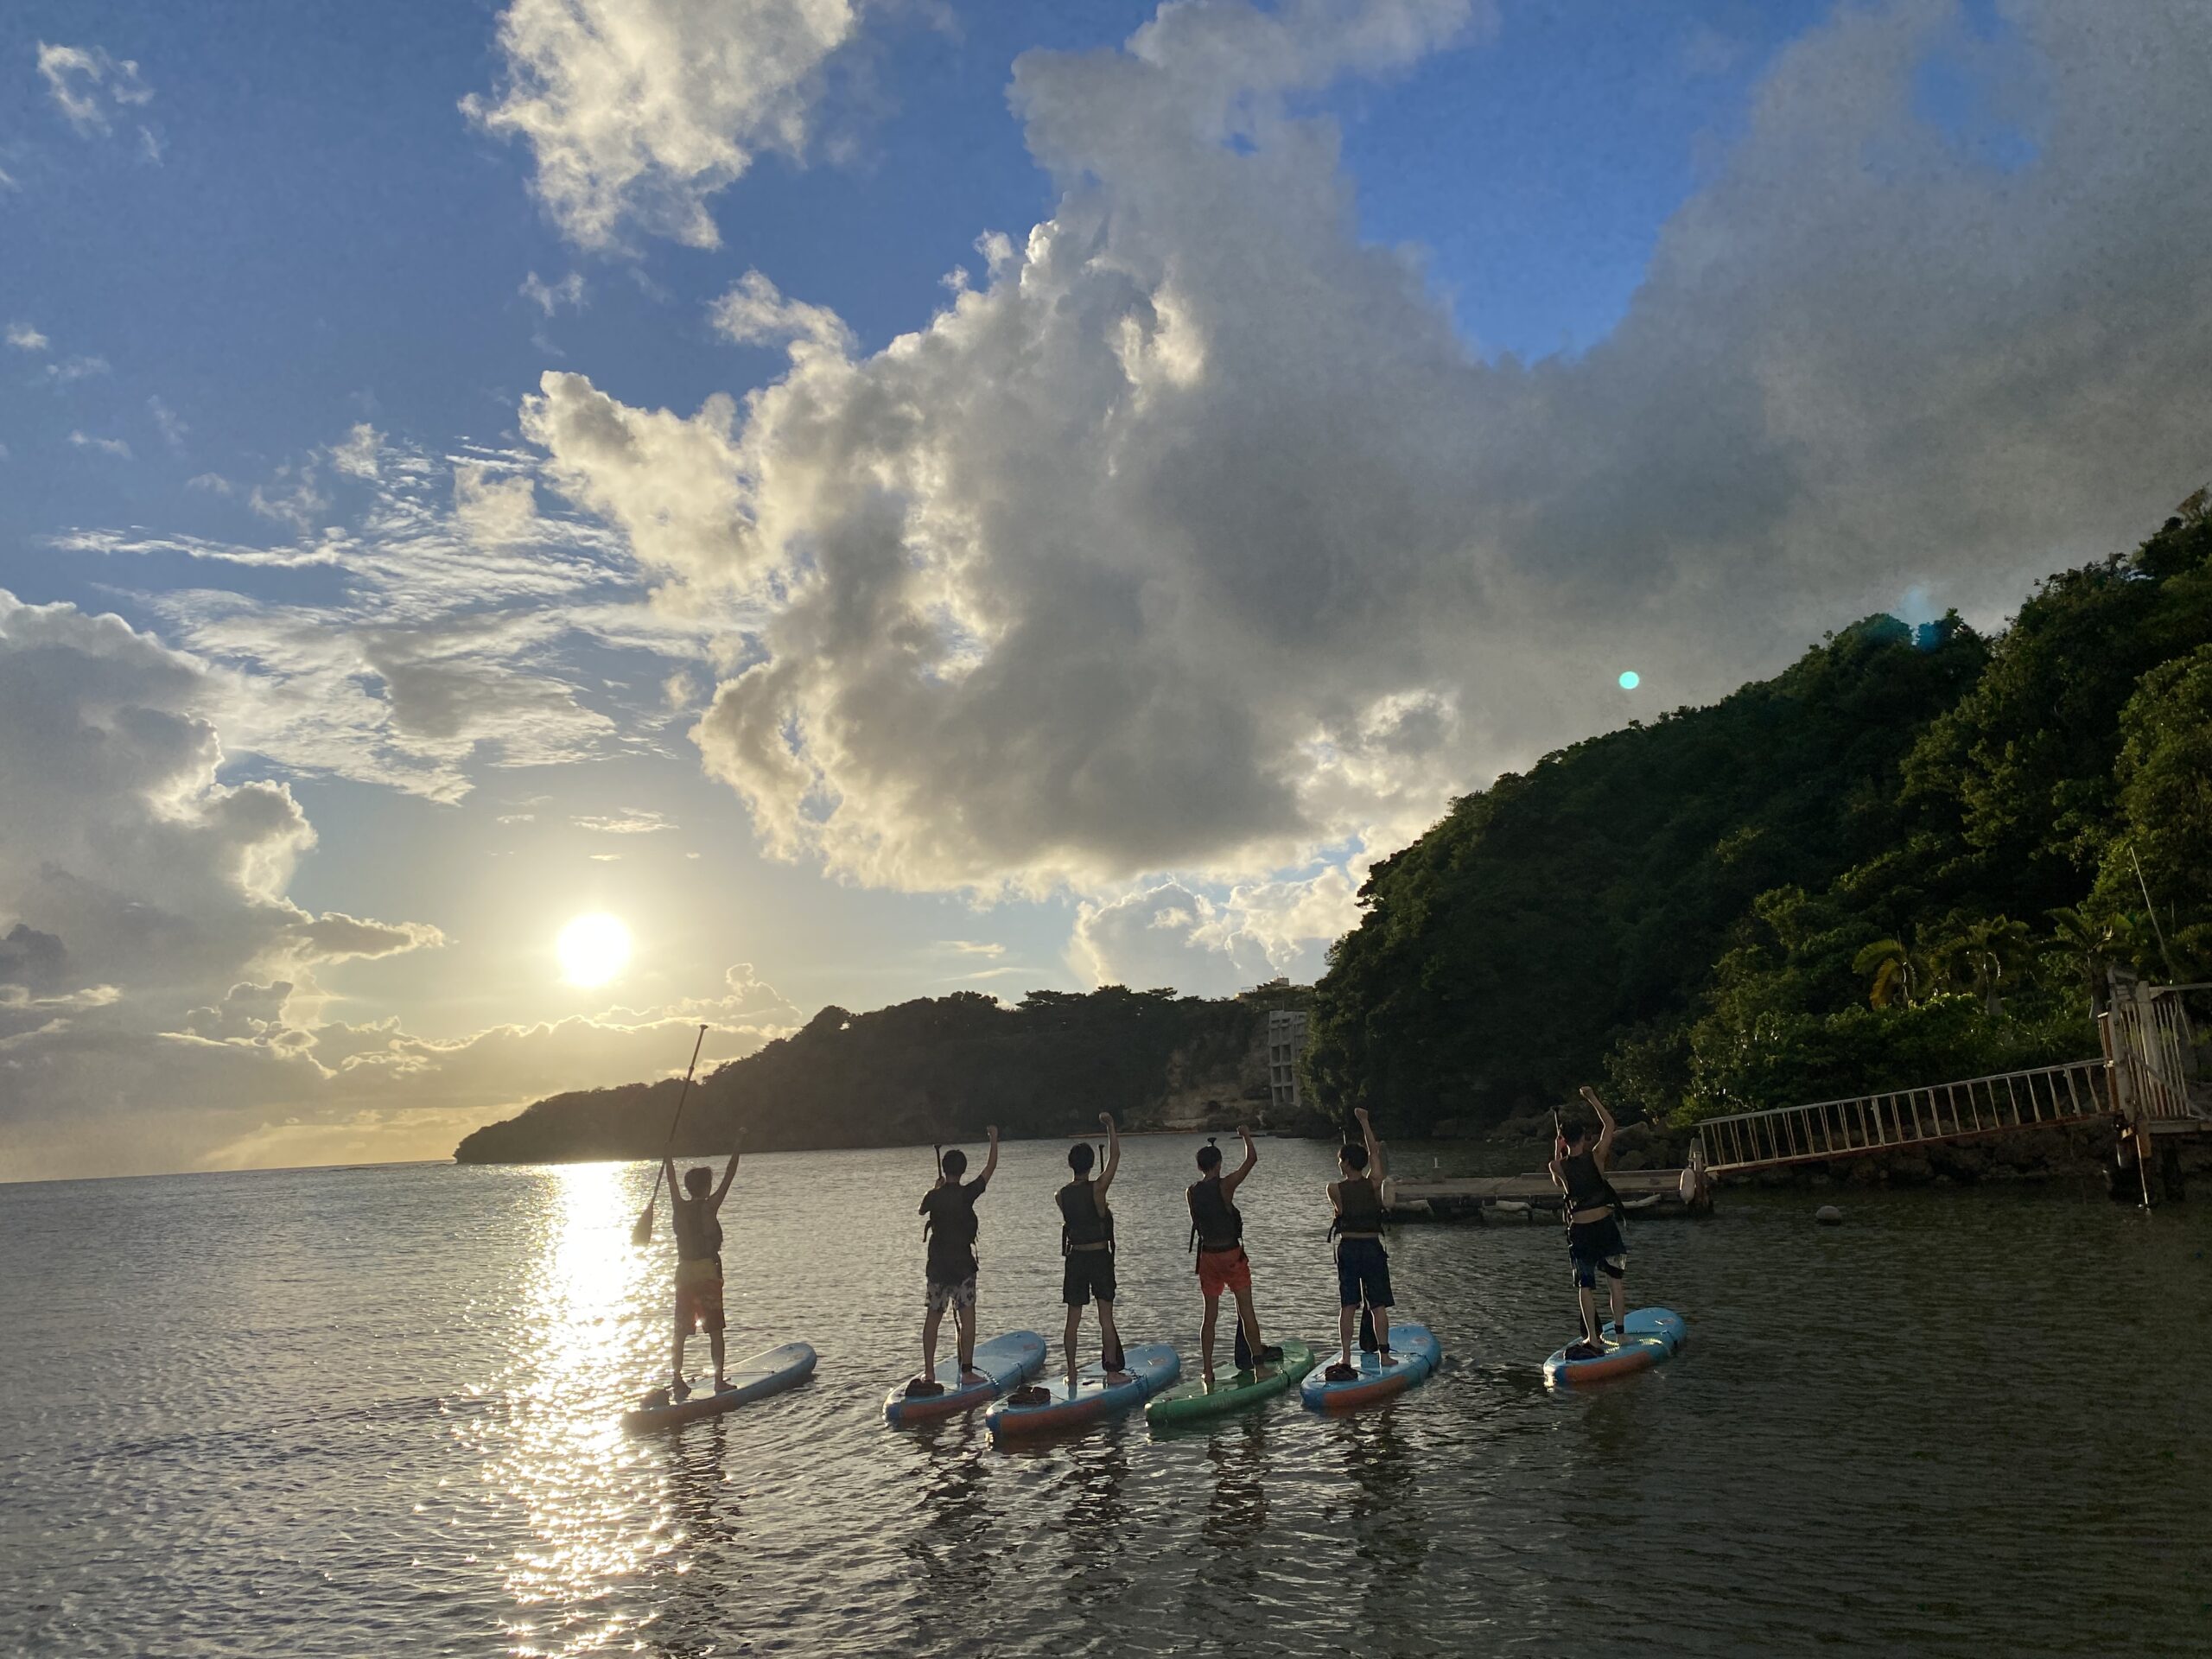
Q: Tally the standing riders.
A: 6